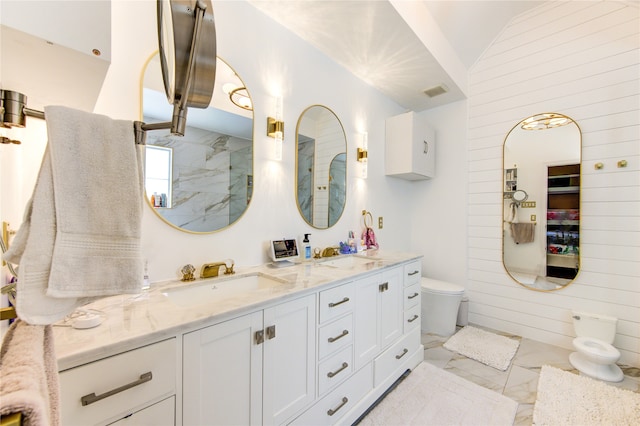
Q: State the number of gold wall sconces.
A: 2